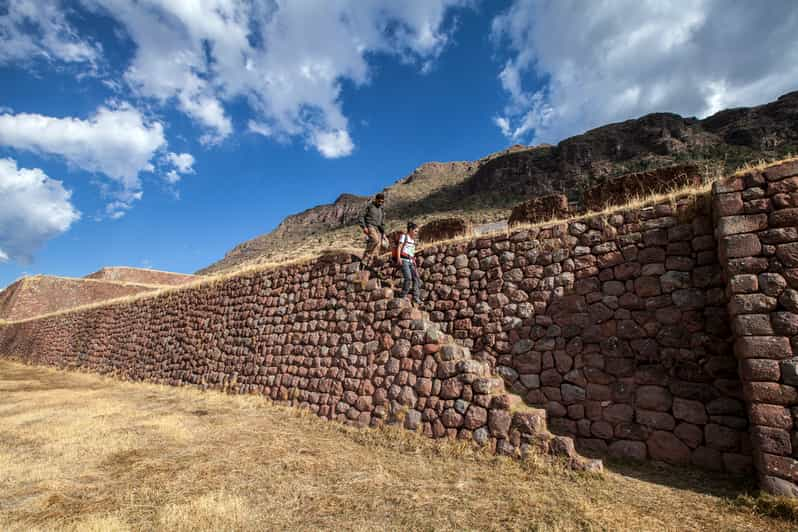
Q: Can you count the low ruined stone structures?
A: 3